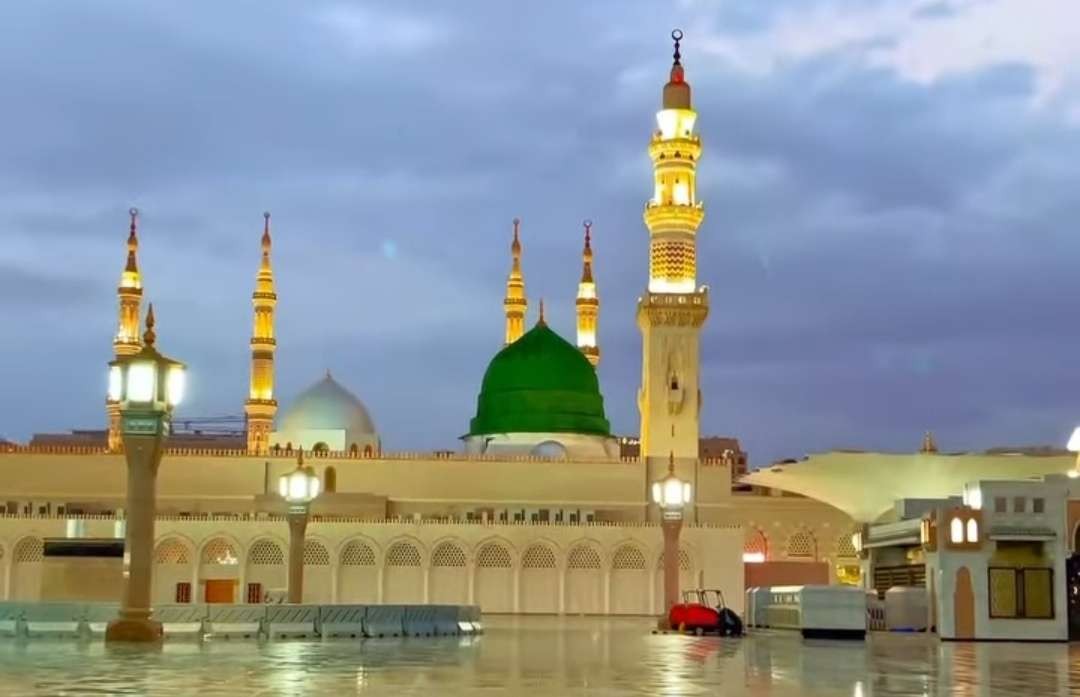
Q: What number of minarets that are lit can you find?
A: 5